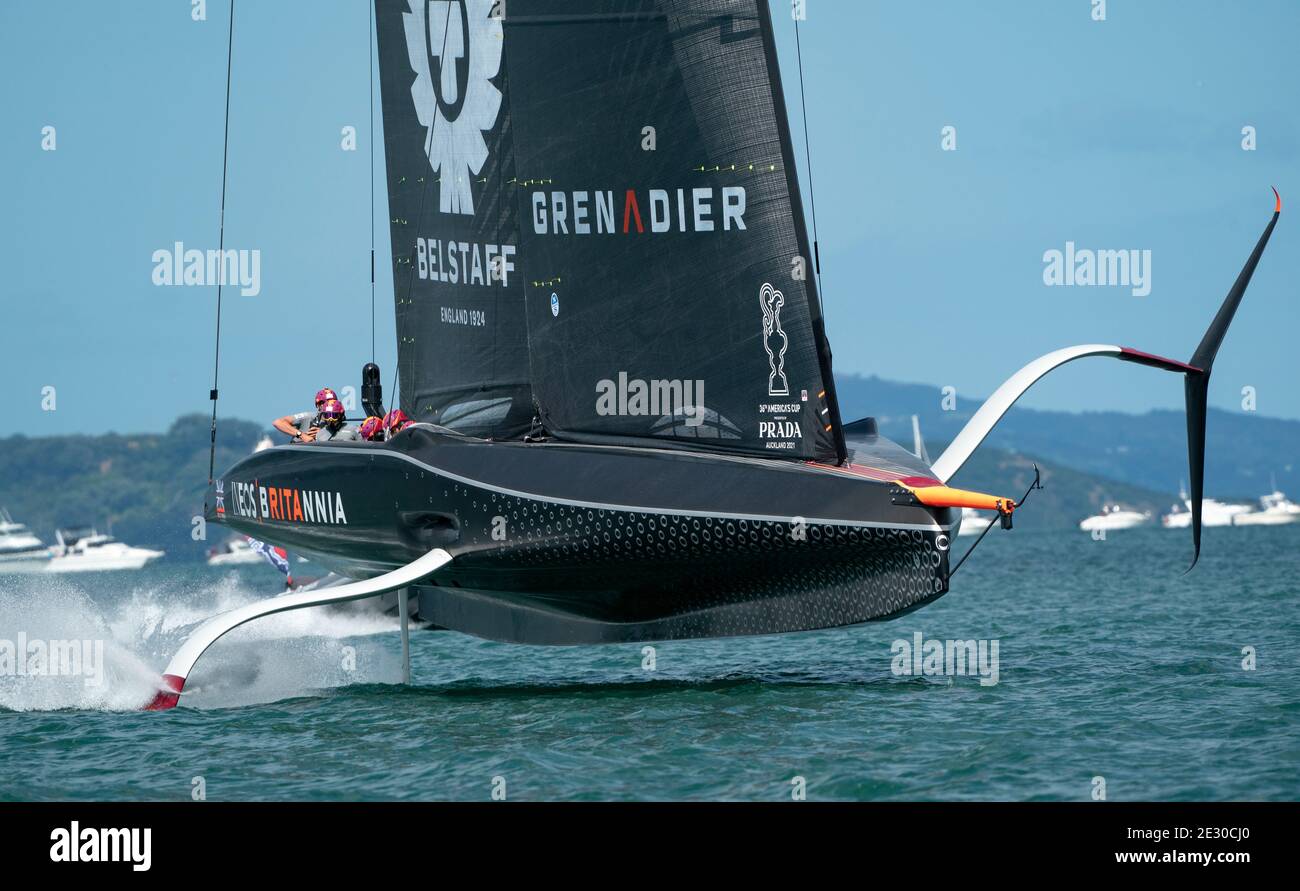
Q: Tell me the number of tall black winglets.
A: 2